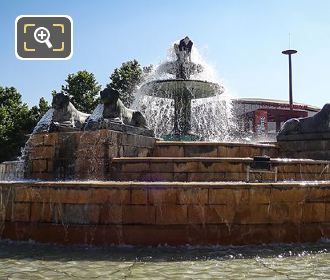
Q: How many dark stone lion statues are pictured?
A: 3